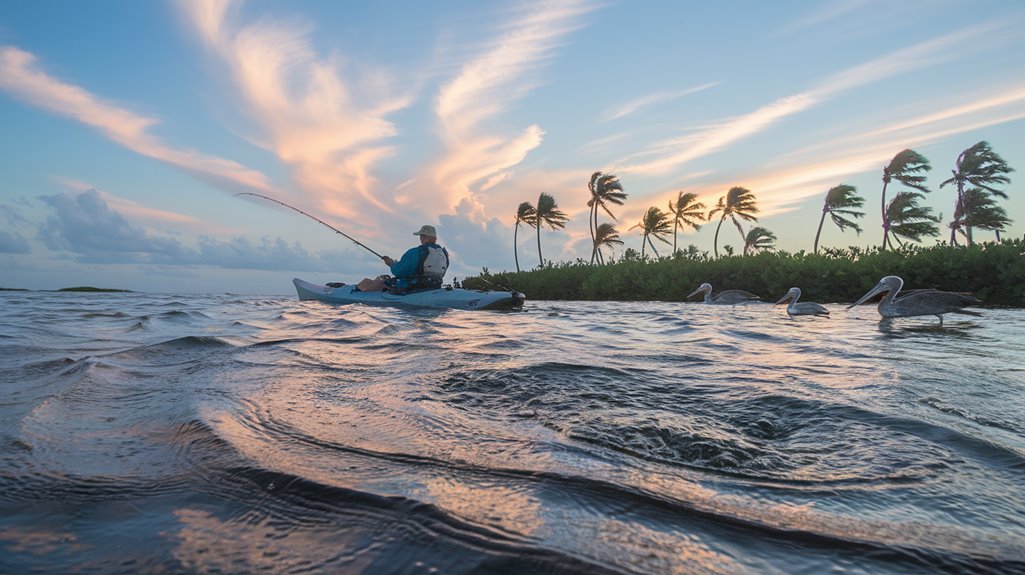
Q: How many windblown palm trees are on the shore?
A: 13